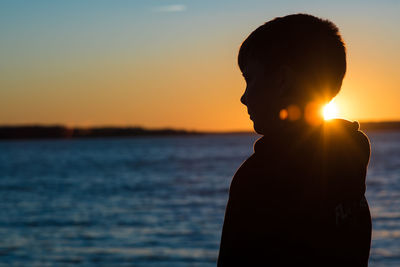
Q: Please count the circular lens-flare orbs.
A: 3